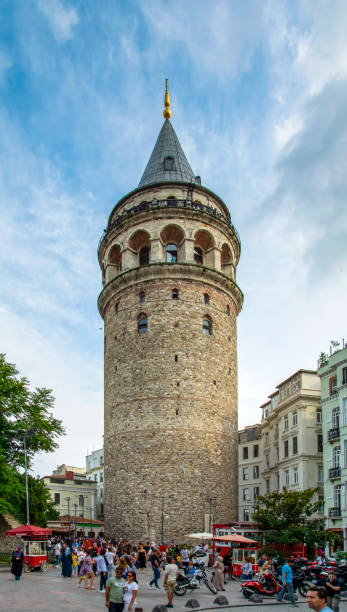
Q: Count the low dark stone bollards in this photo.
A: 5